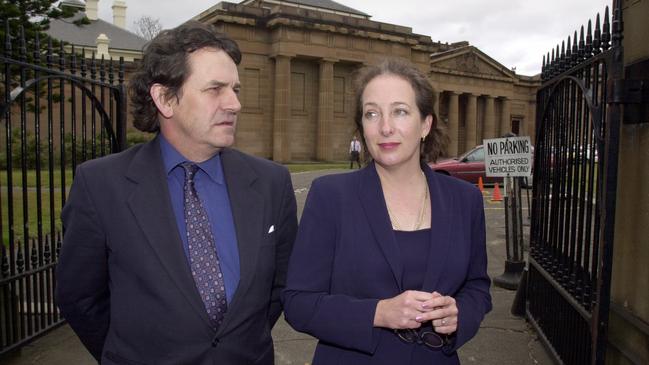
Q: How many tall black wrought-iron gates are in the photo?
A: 2